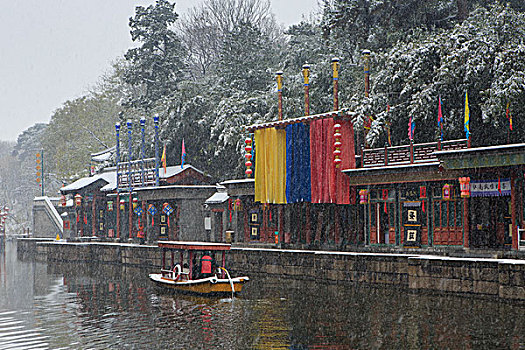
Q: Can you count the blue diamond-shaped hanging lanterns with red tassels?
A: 3